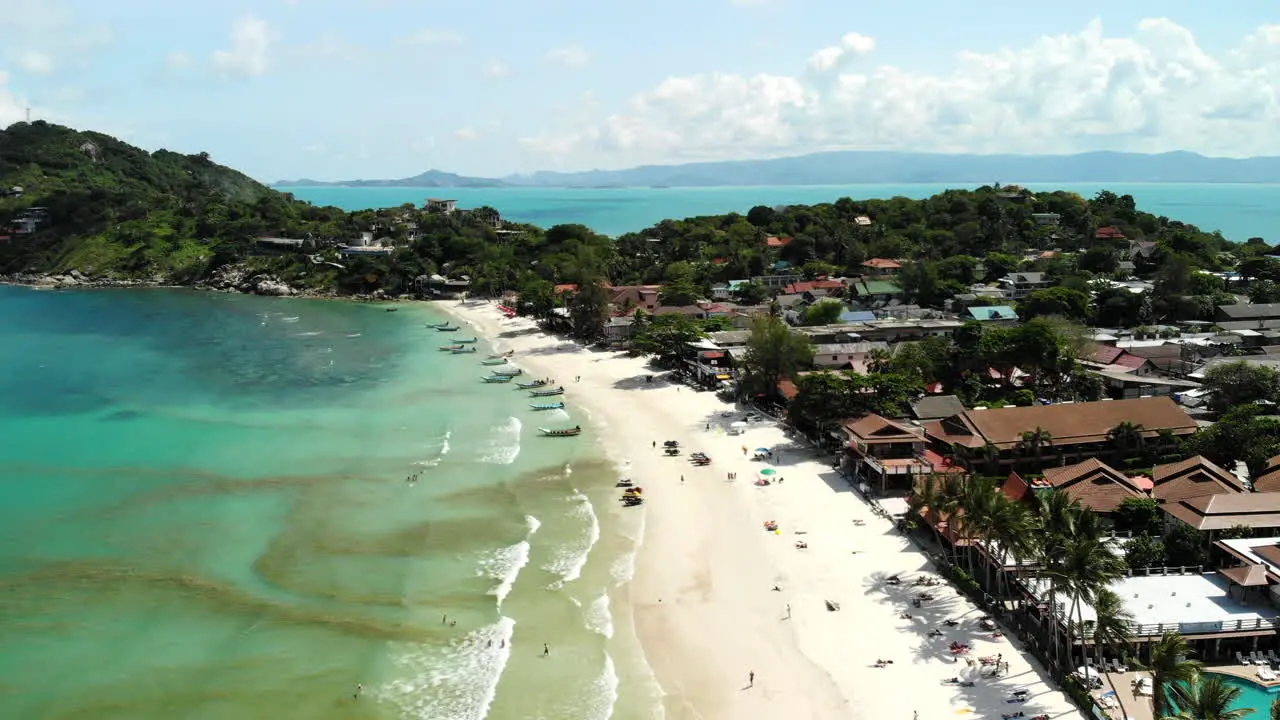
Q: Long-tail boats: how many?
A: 13